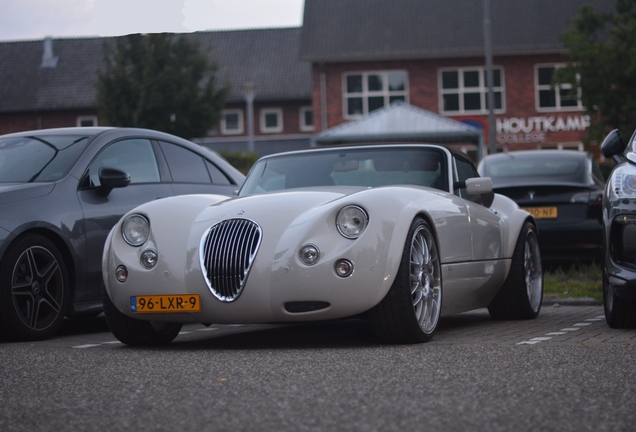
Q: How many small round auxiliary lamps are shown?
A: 4